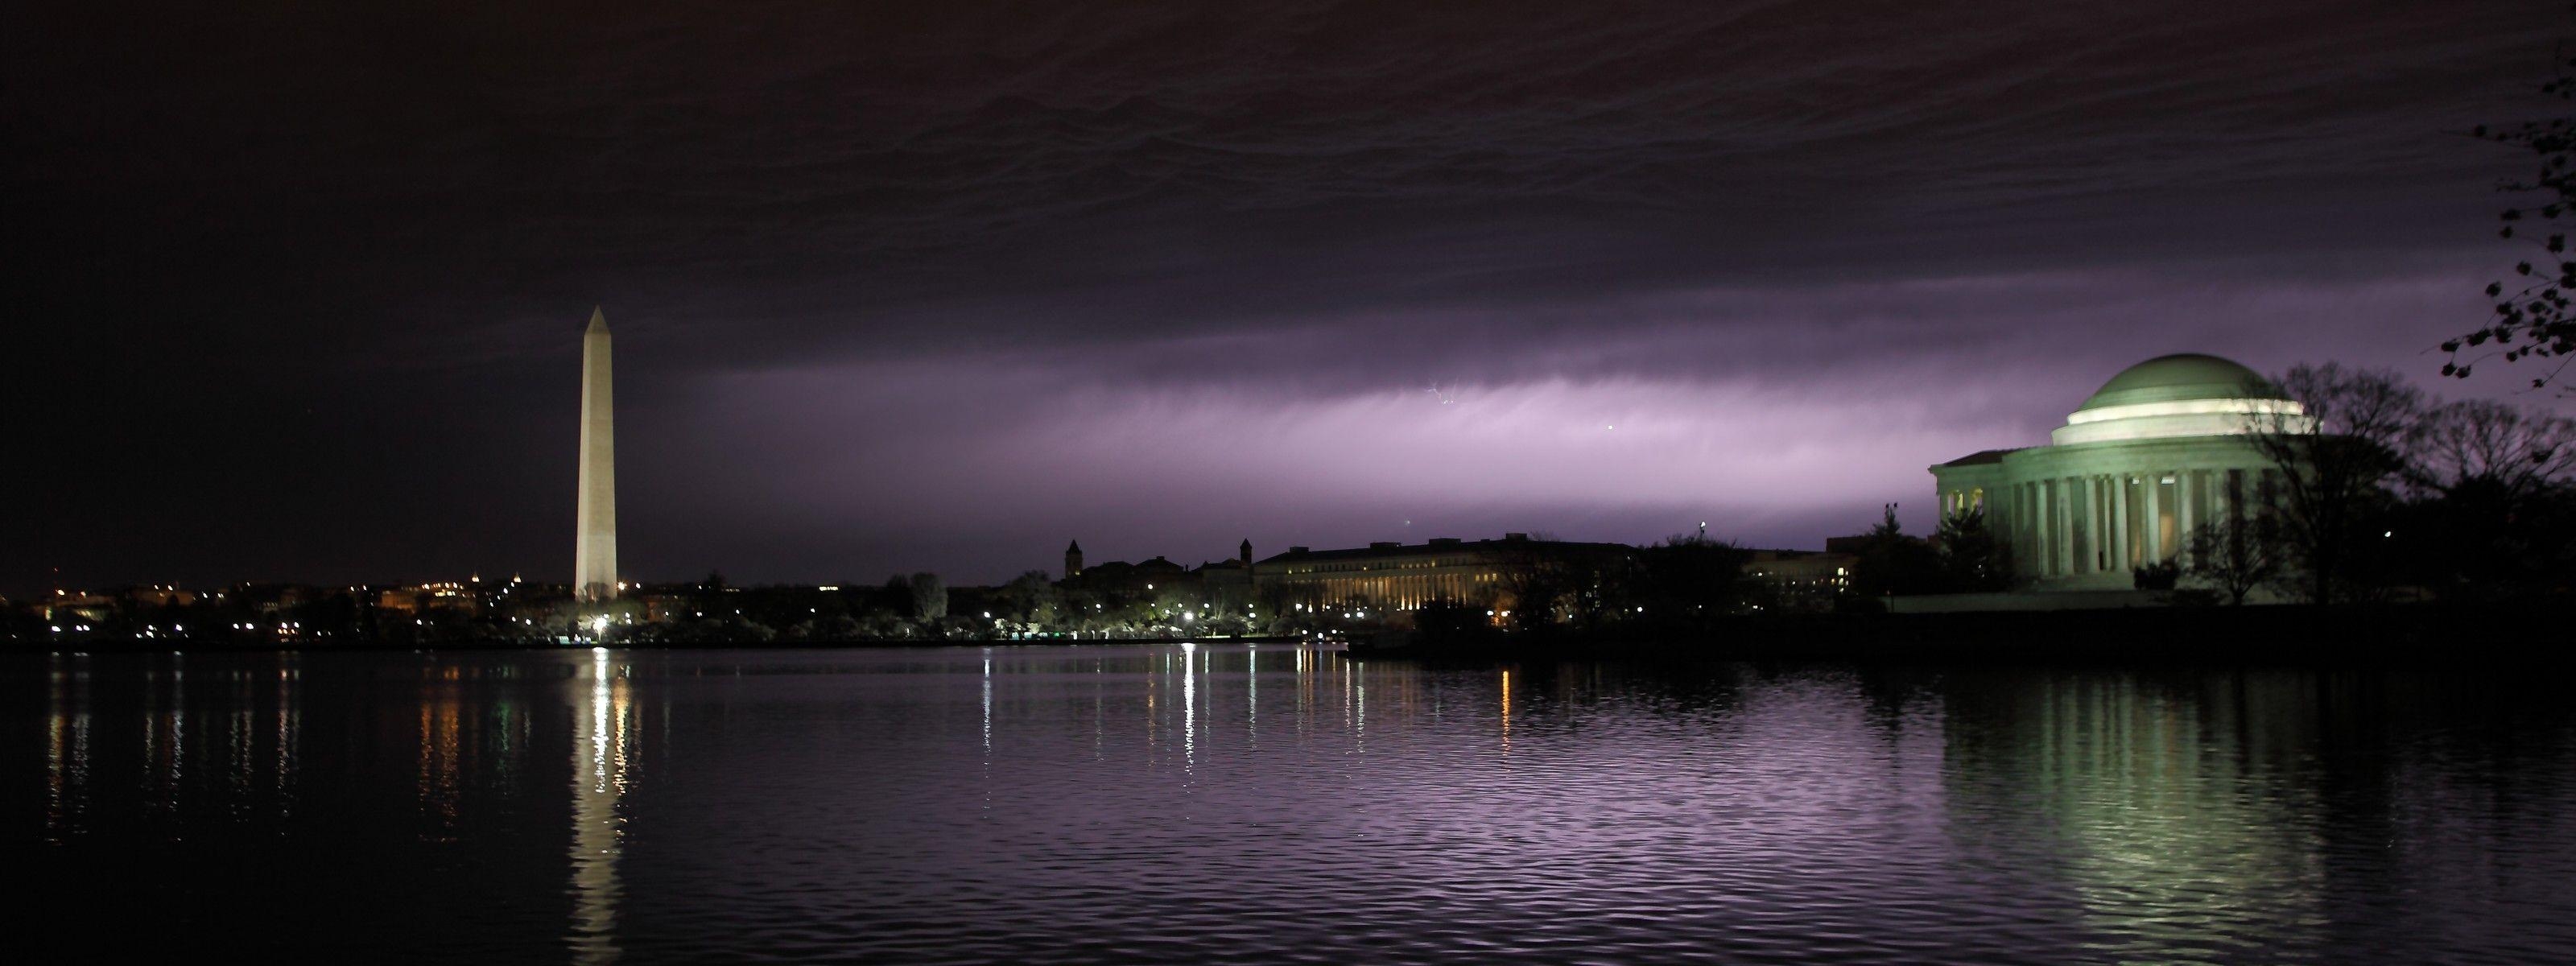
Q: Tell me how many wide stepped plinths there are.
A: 1